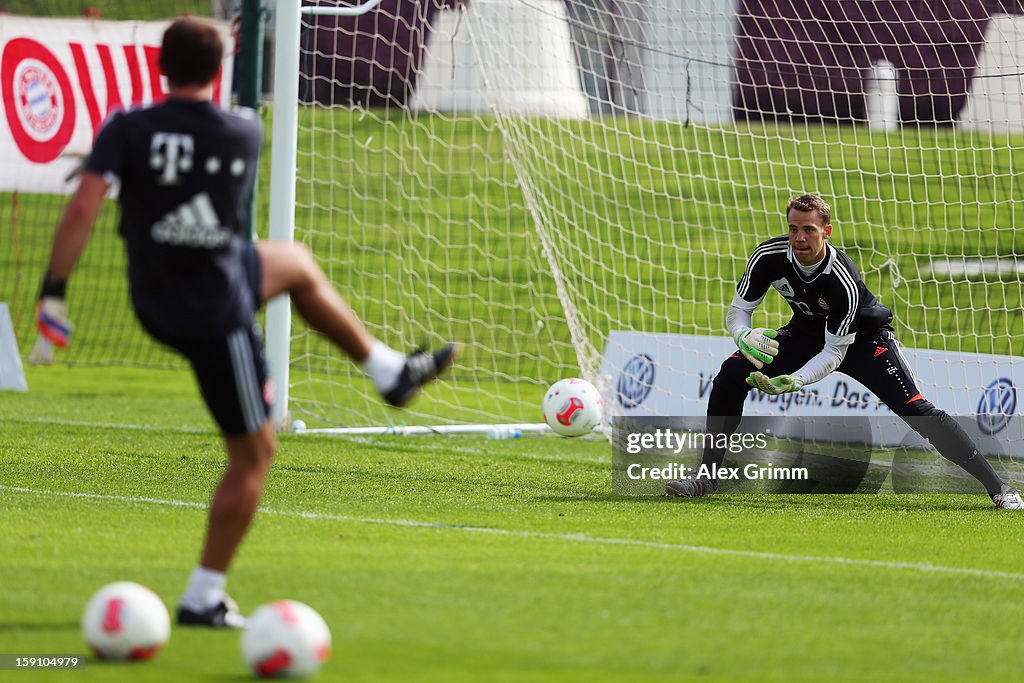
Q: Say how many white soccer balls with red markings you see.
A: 3